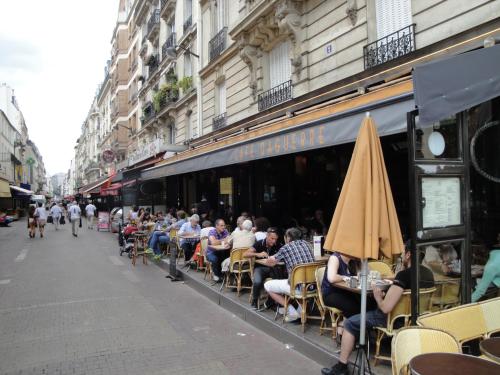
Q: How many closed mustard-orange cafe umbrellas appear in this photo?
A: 1